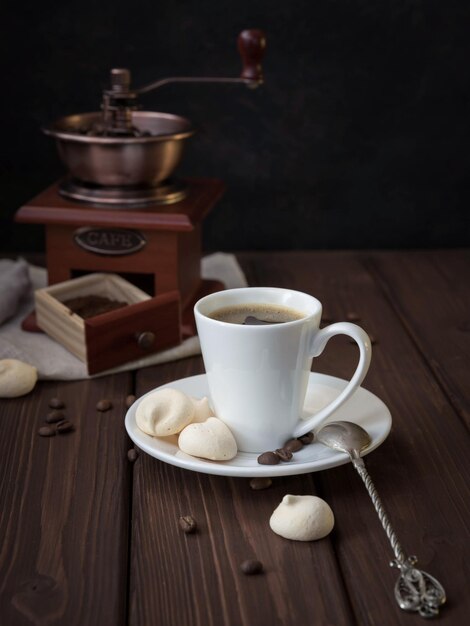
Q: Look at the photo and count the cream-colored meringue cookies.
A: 5